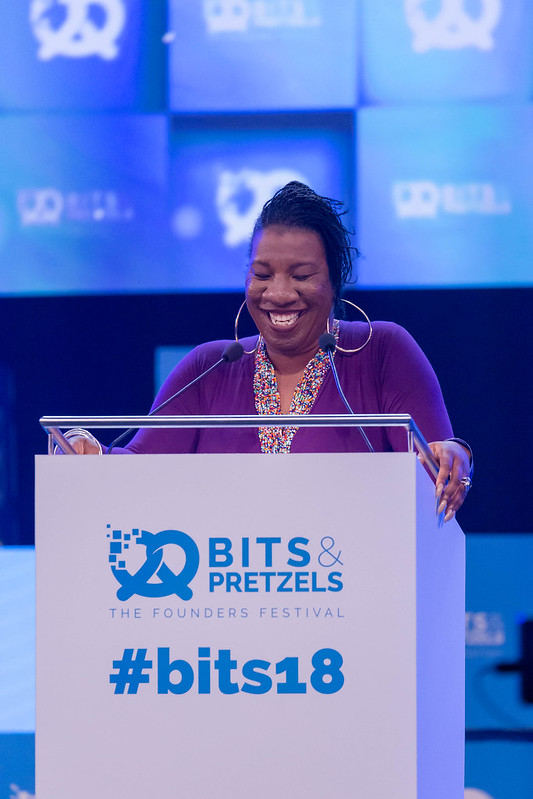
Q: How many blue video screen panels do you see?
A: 6